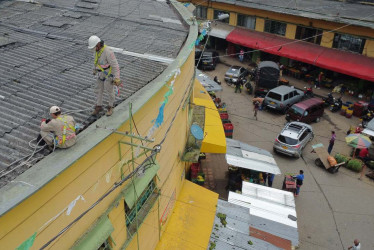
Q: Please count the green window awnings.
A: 2